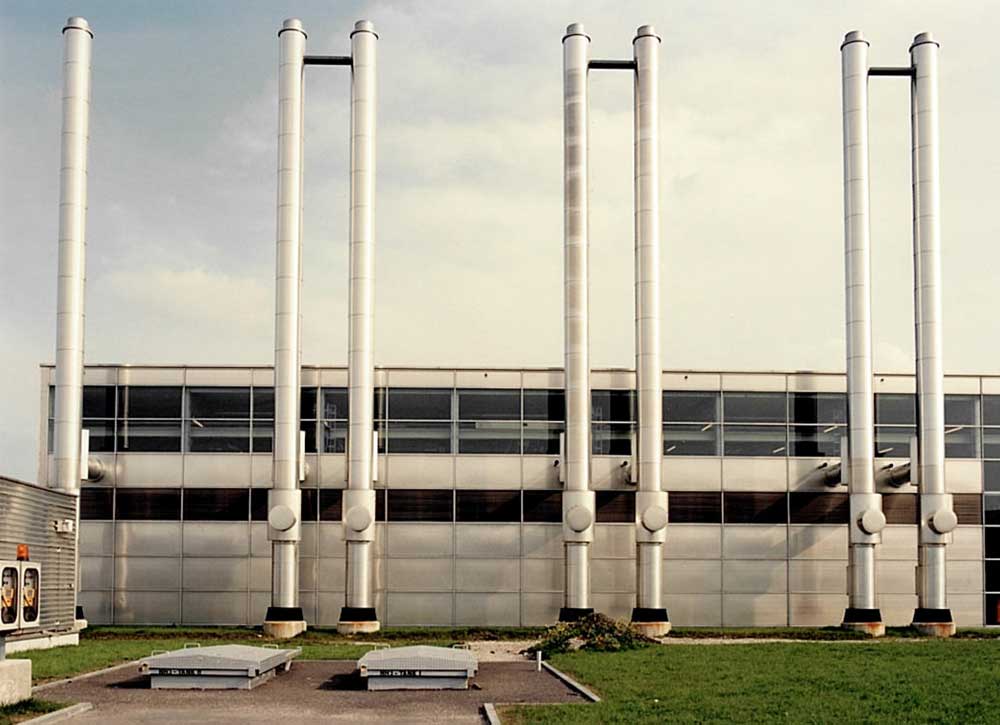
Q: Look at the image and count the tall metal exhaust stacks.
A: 7